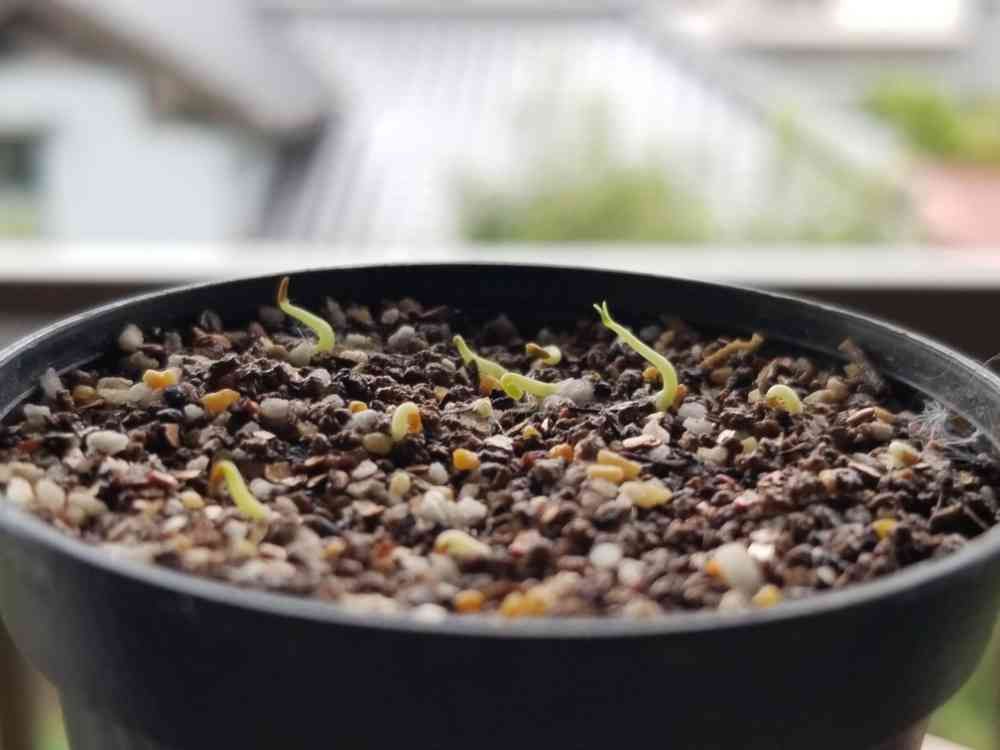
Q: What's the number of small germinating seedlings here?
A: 8